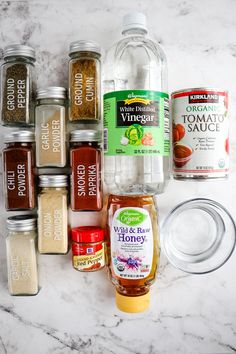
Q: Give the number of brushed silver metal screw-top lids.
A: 7